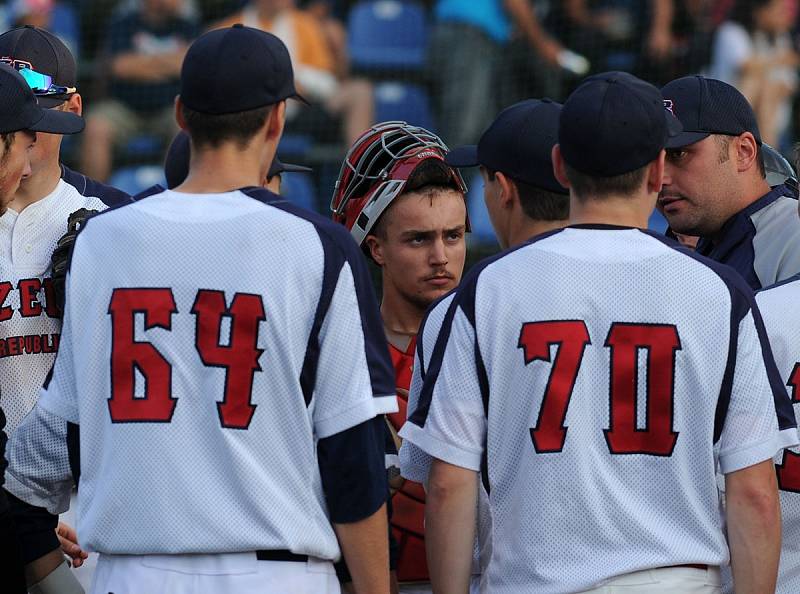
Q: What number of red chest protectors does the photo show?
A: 1